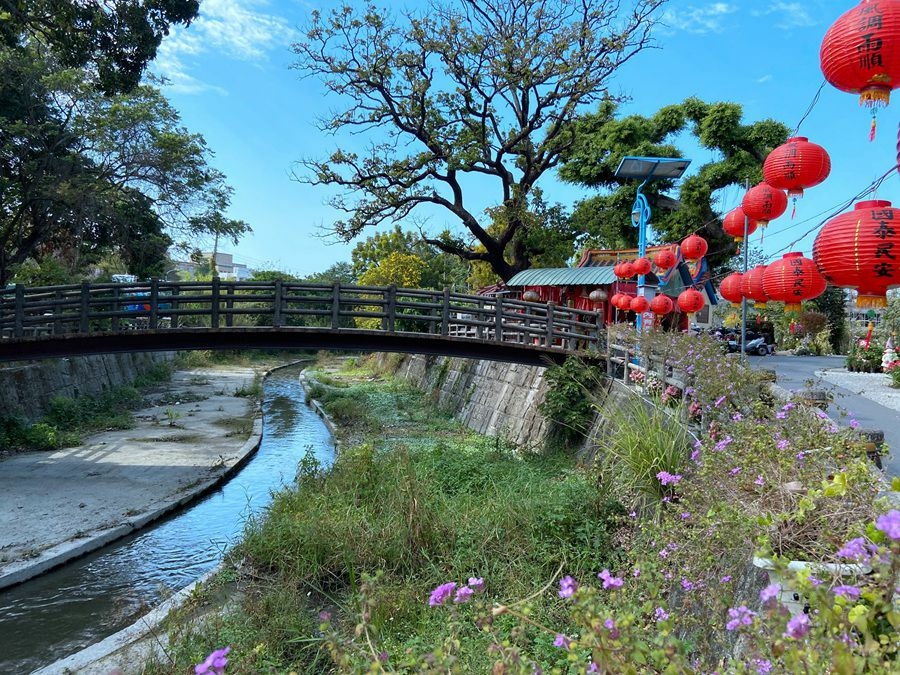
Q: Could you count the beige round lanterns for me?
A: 2